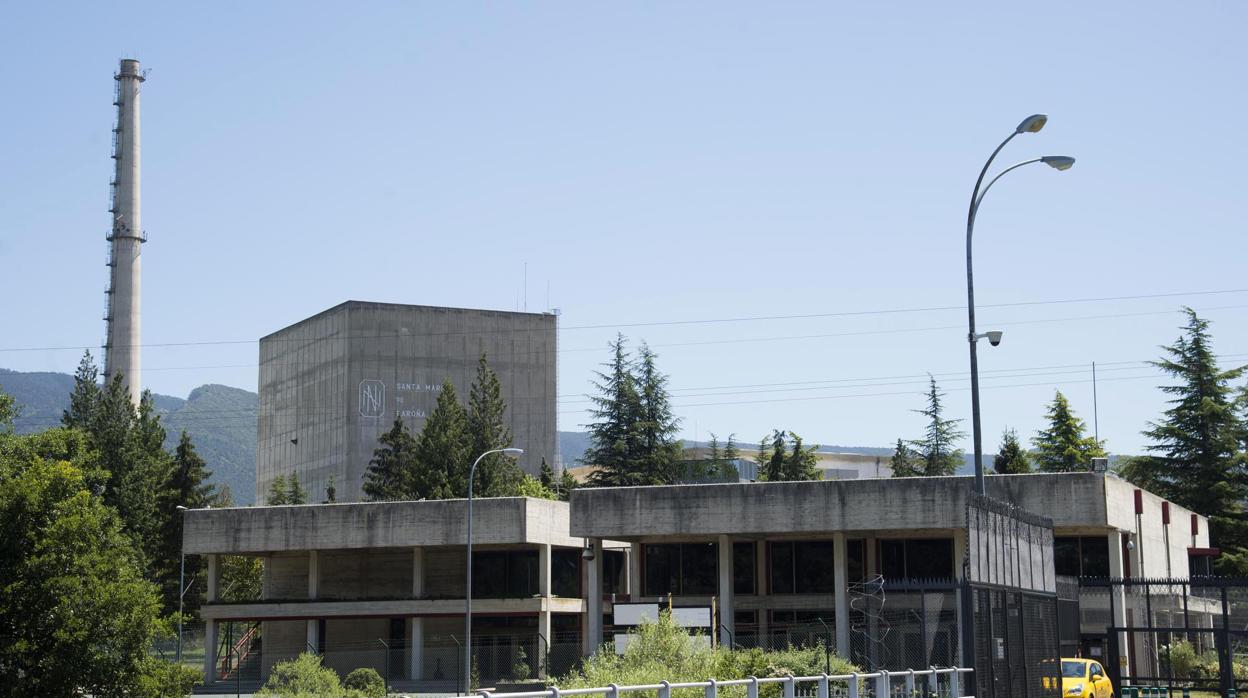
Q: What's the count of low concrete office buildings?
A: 2